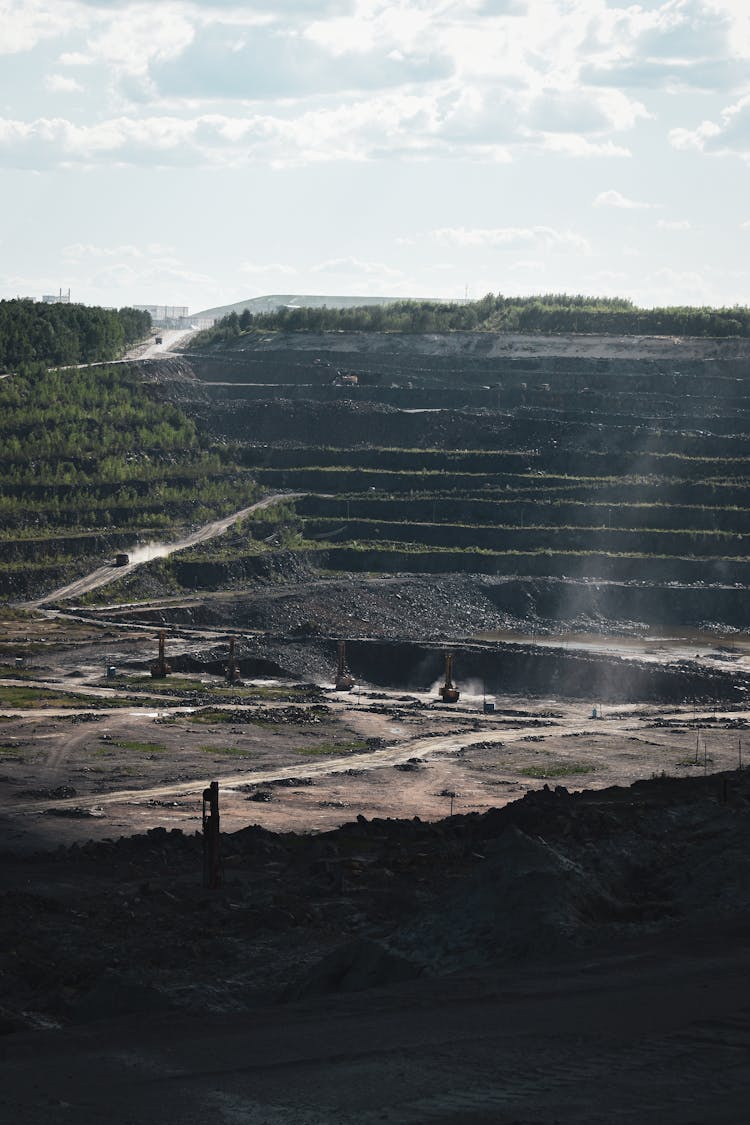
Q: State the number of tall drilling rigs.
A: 5